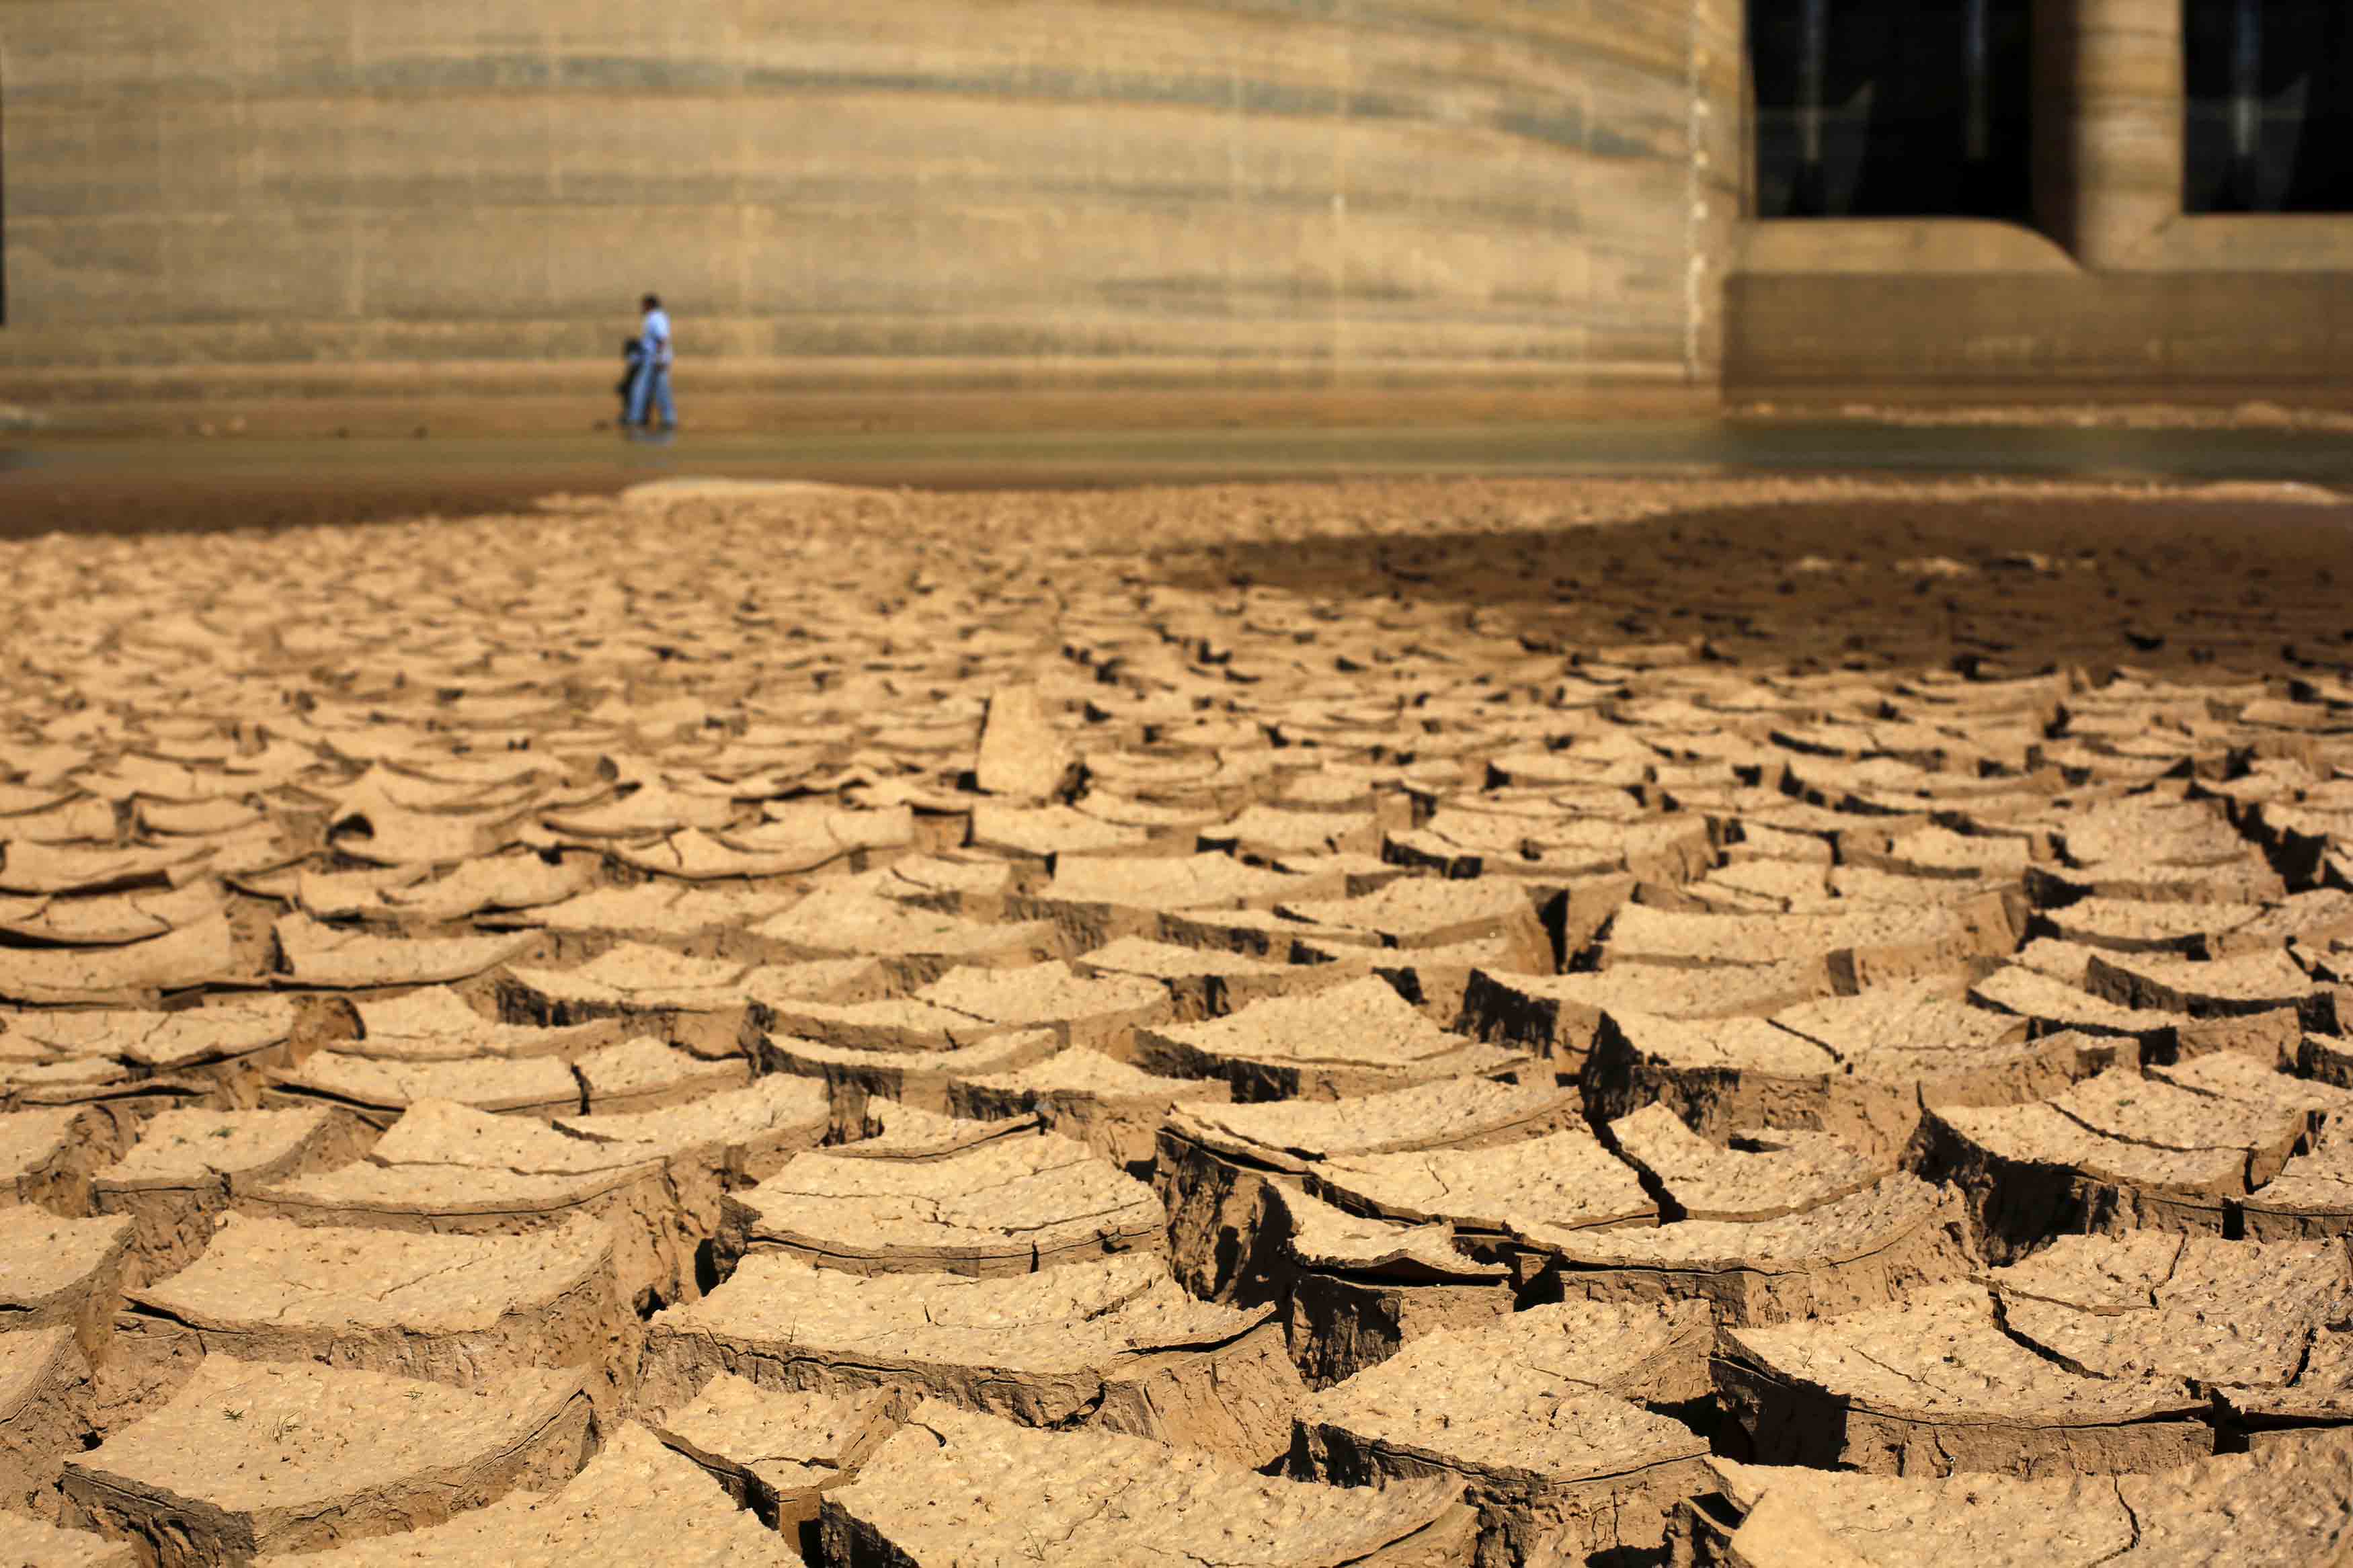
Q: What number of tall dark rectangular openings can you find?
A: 2